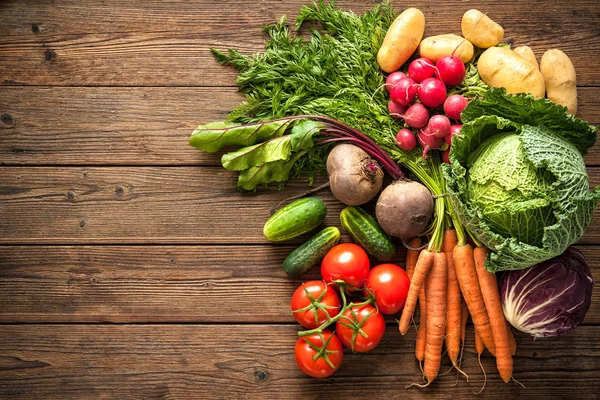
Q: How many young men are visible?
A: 0